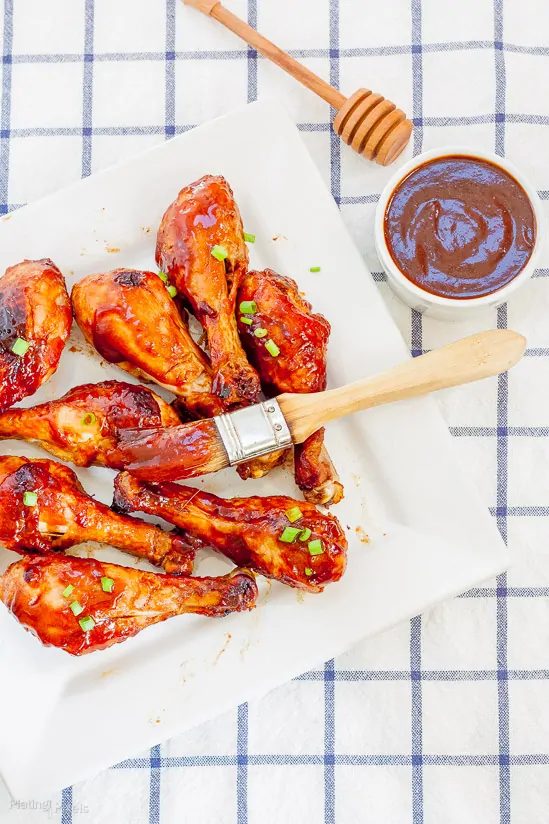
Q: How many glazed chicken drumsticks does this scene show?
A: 8